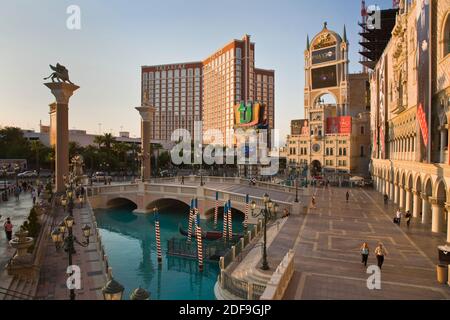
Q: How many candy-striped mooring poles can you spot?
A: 8